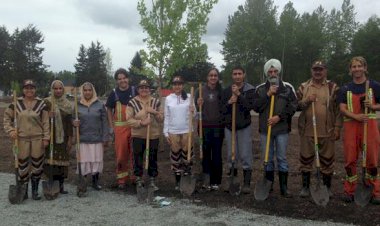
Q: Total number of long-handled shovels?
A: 10